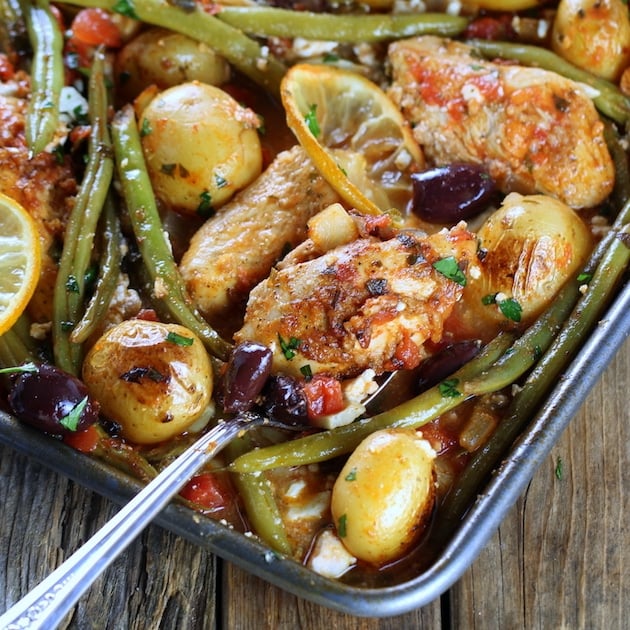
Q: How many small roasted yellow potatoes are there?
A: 6